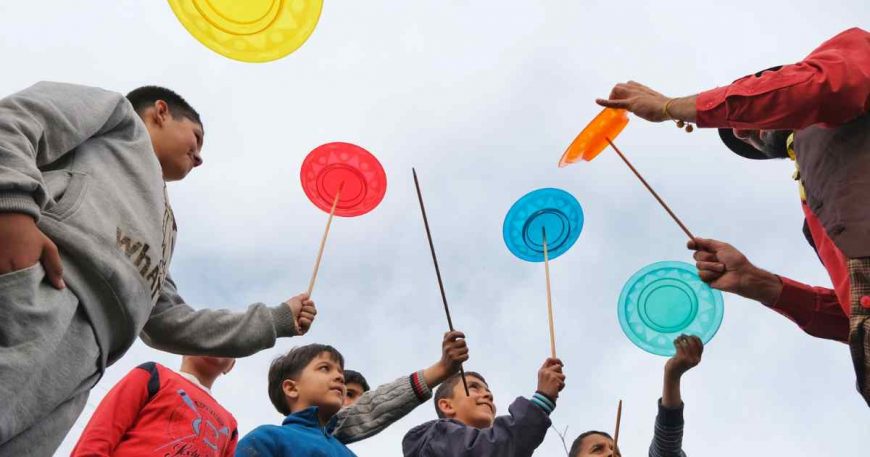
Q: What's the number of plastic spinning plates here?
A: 5